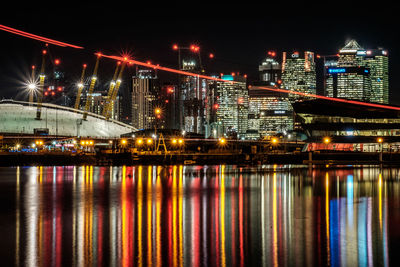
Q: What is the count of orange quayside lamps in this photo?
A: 14